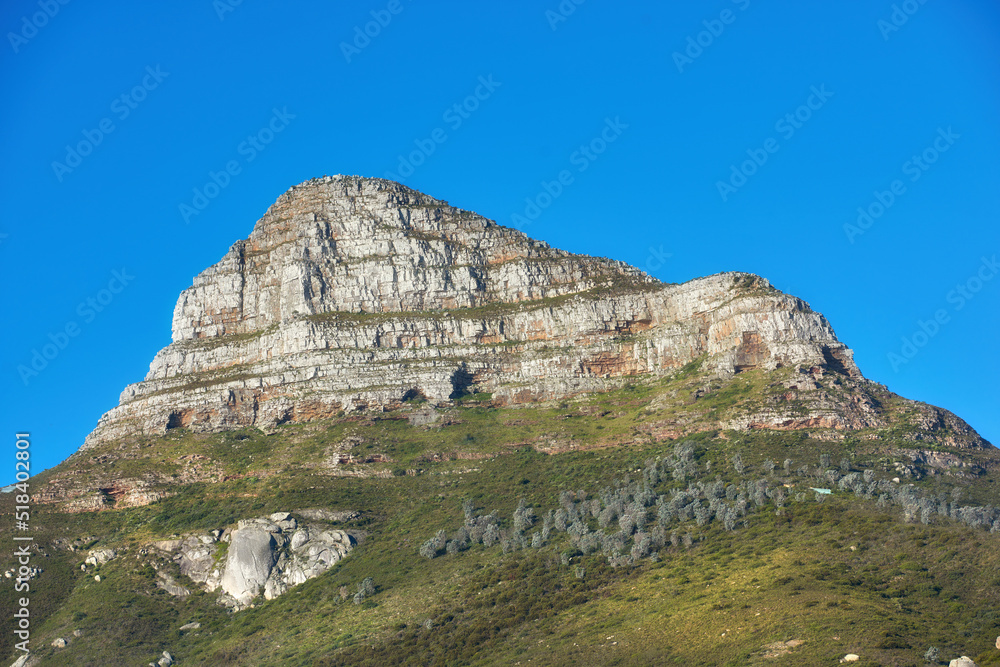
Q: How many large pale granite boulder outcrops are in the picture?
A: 1